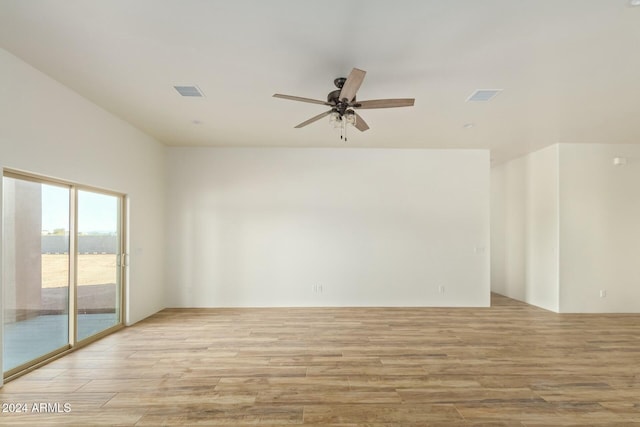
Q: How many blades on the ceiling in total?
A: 5